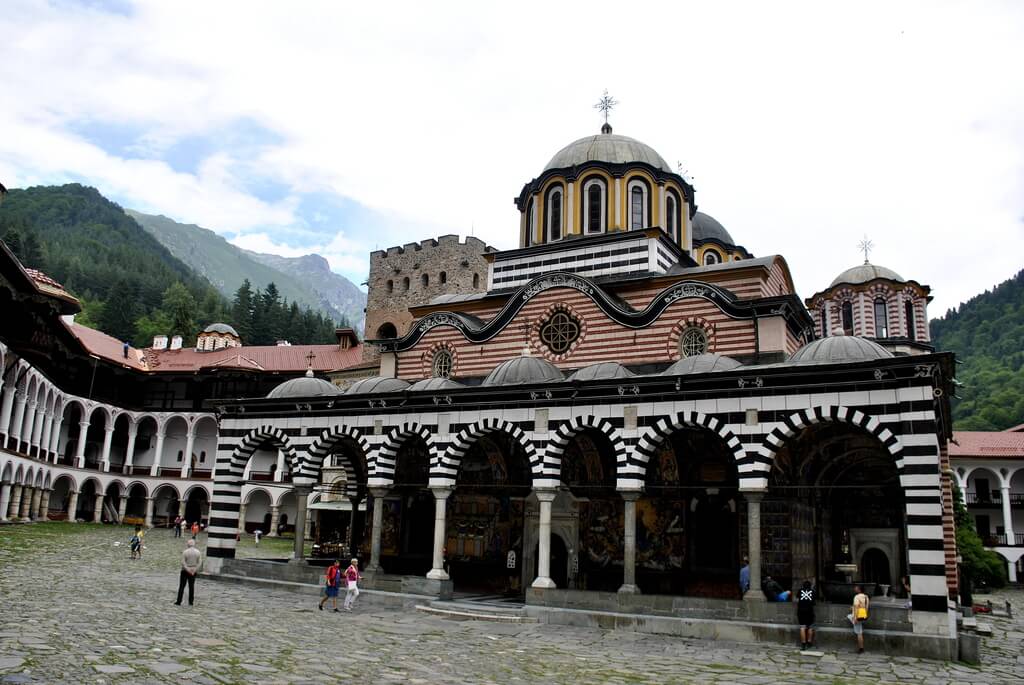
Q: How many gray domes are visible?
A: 11